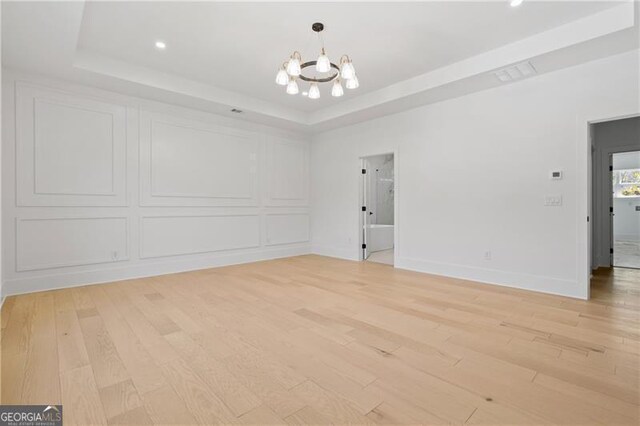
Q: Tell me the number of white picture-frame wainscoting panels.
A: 6